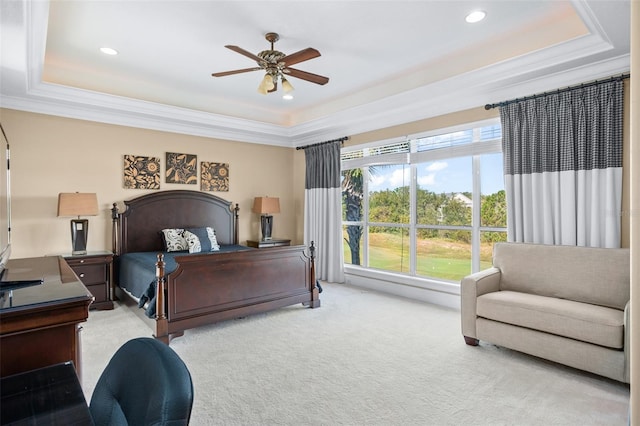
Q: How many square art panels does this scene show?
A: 3